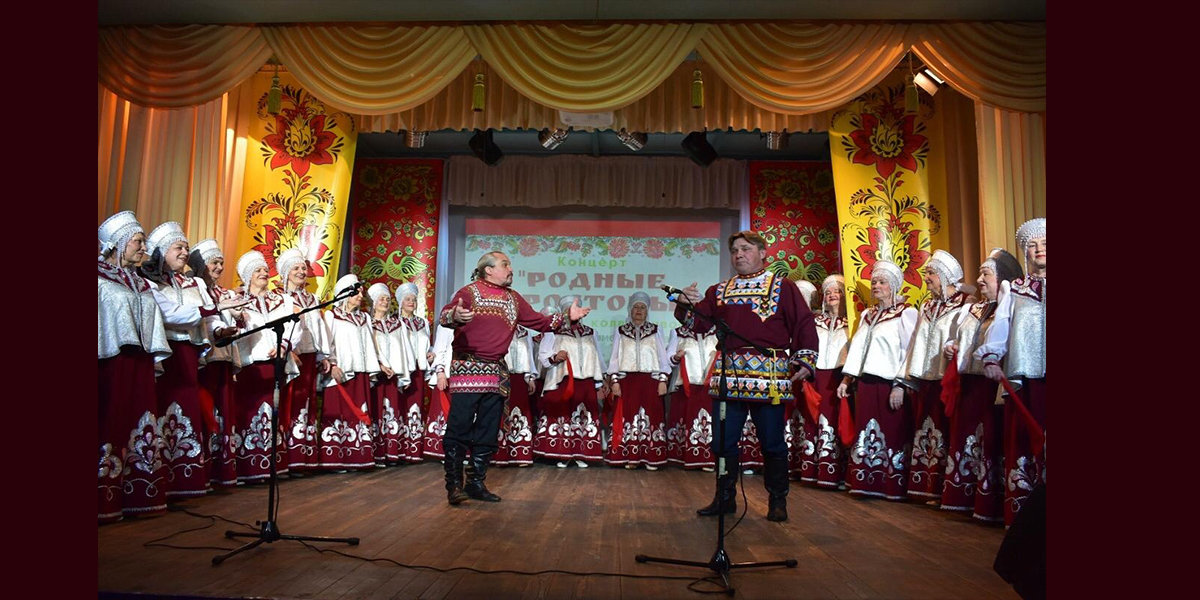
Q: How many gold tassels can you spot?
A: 4